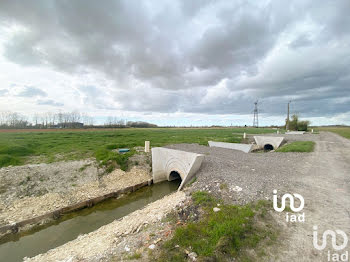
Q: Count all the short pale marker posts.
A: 4